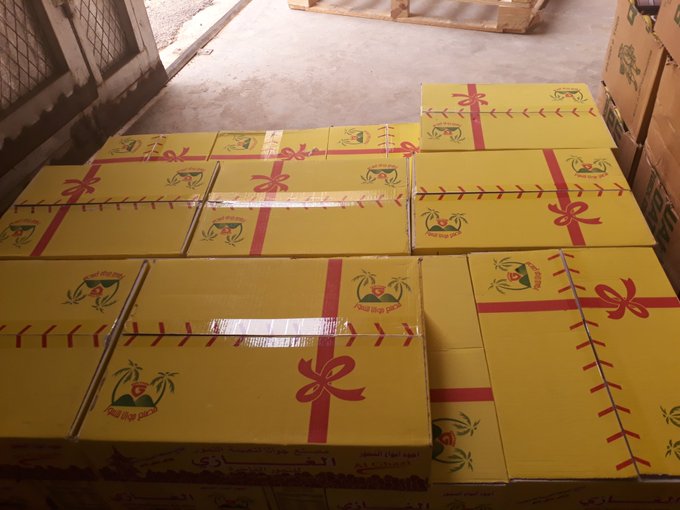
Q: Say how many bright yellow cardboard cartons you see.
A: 11